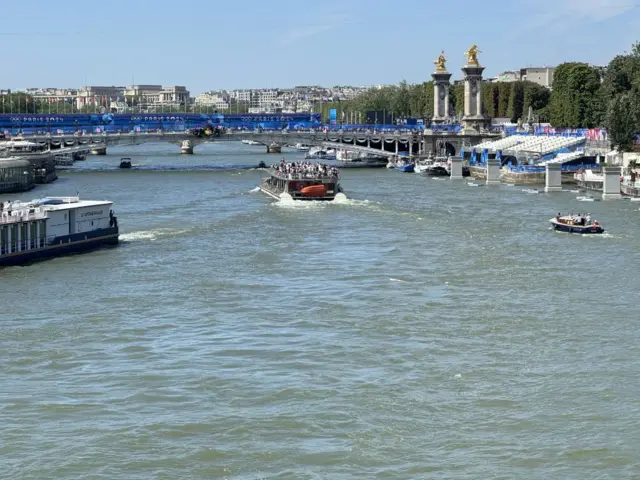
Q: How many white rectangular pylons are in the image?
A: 4